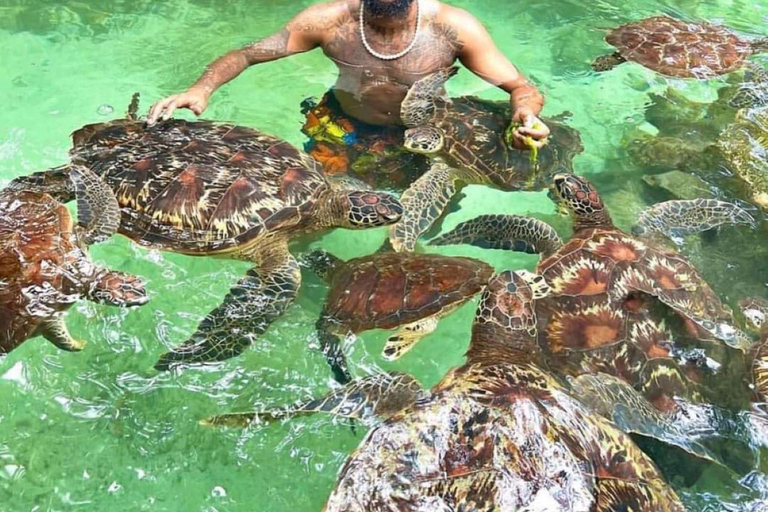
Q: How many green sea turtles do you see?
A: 8